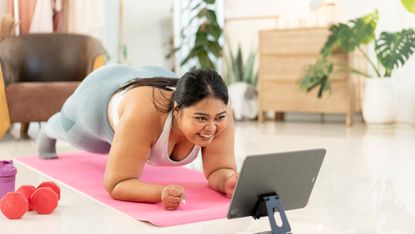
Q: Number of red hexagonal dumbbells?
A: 2